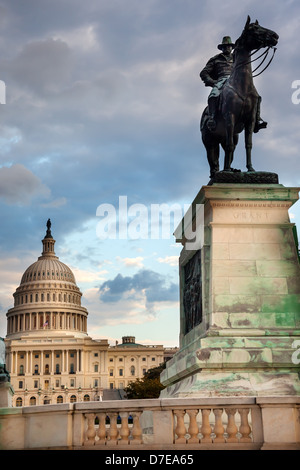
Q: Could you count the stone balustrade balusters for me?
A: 11